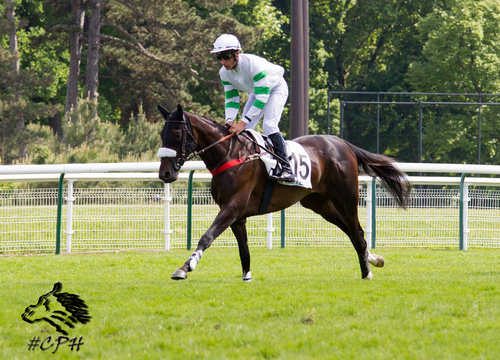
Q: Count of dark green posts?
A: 5